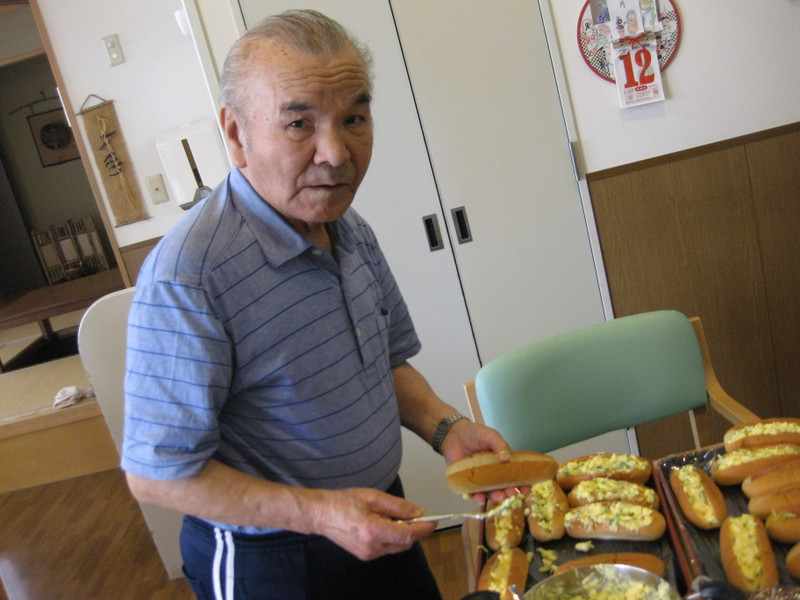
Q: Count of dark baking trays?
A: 2